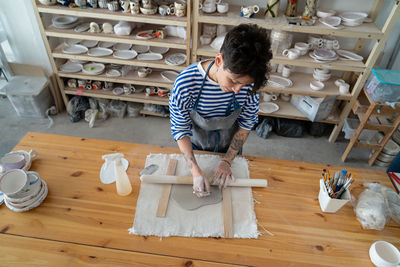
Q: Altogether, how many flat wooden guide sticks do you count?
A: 2